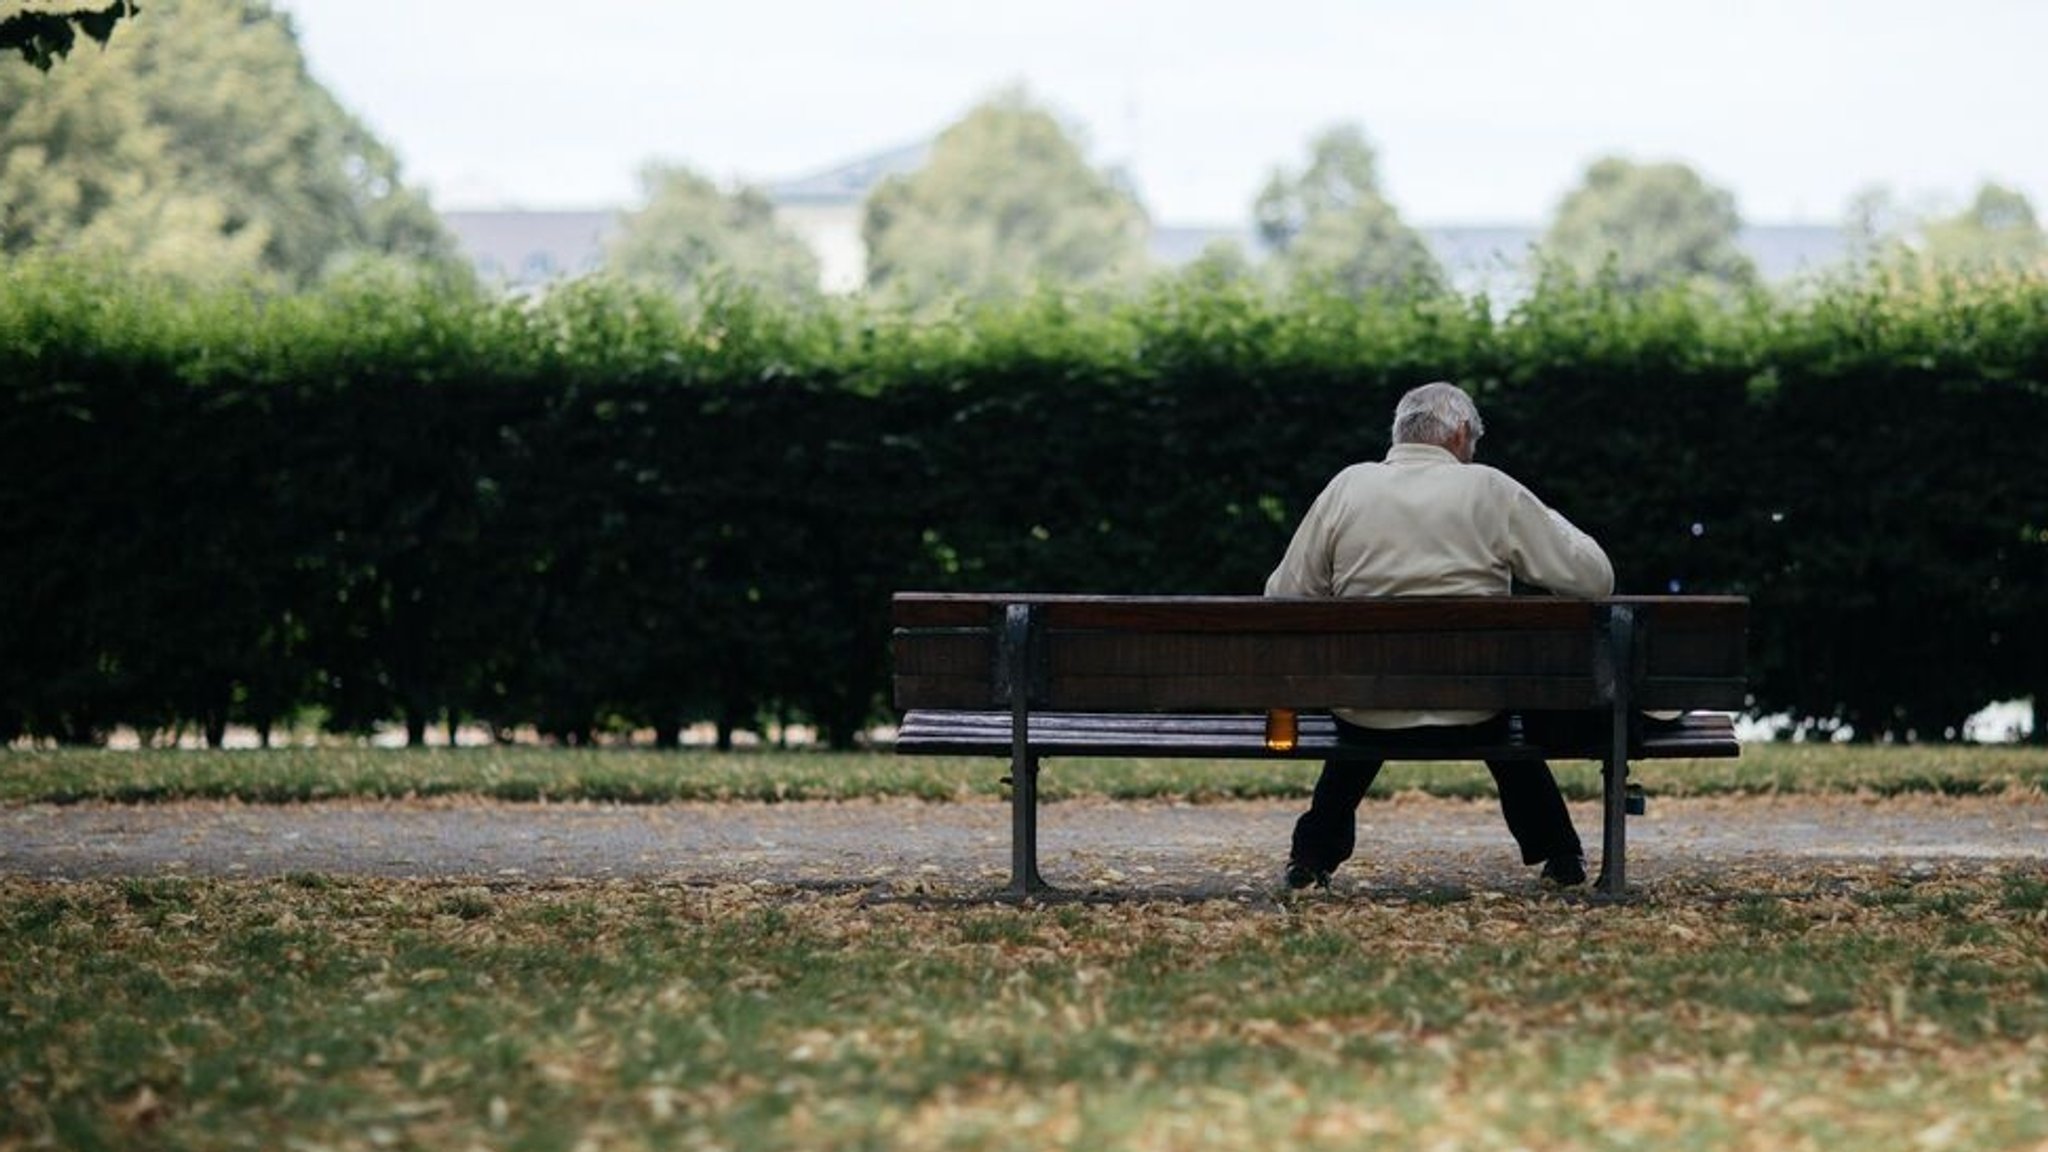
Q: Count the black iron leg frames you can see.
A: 2